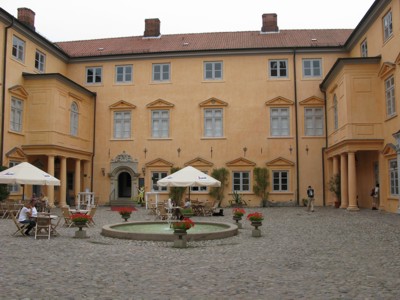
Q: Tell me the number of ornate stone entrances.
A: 1